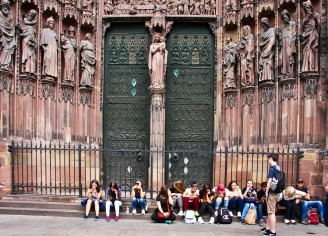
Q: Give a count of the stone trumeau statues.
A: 1